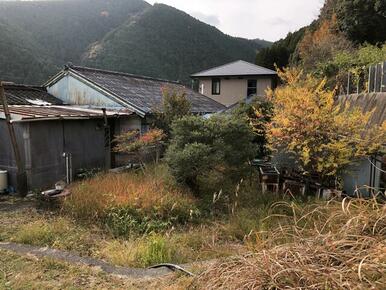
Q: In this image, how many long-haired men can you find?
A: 0